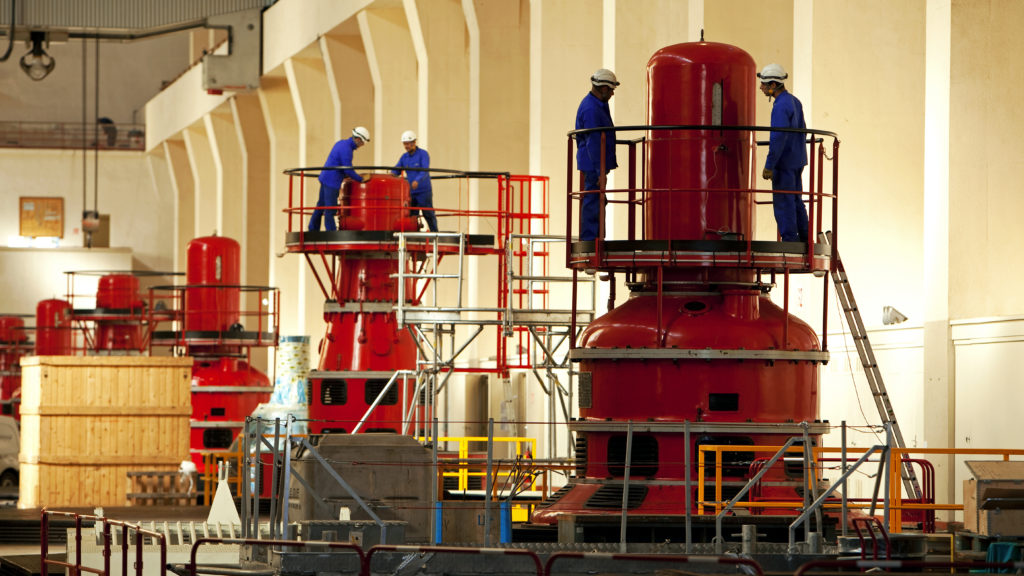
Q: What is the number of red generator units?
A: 6